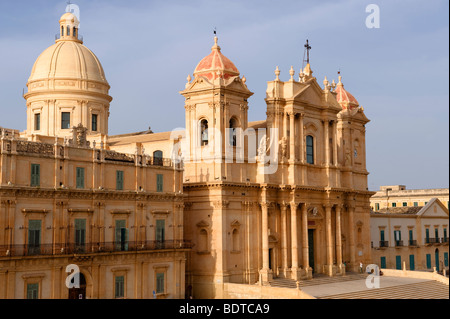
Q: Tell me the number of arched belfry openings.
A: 2